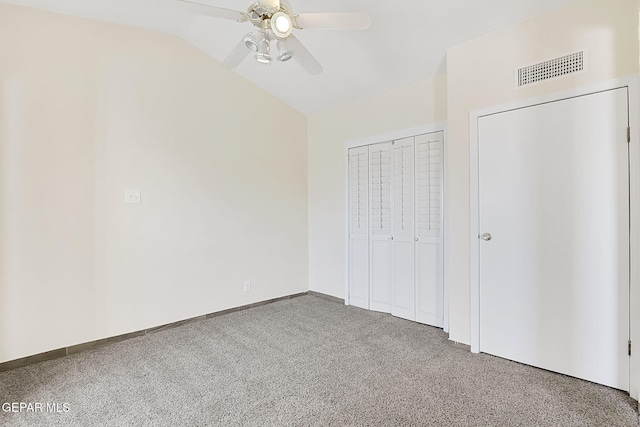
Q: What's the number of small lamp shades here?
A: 4